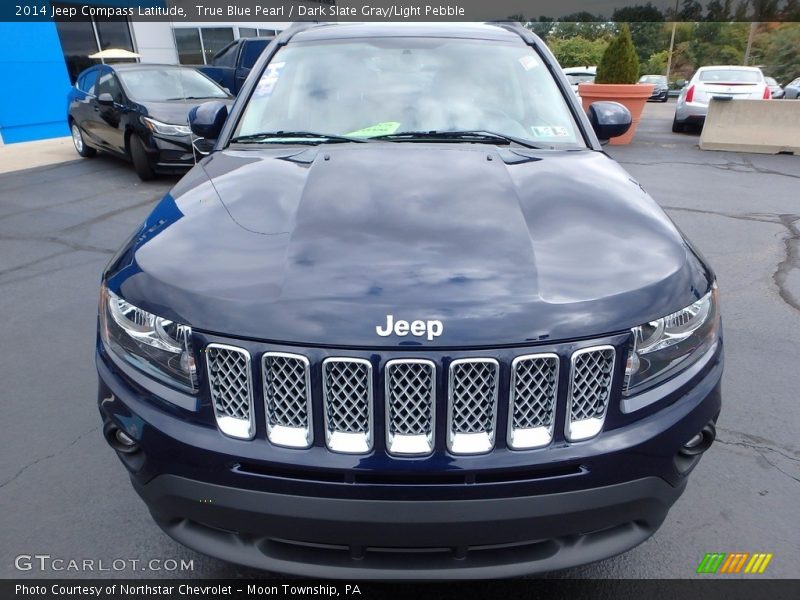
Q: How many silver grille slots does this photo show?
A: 7